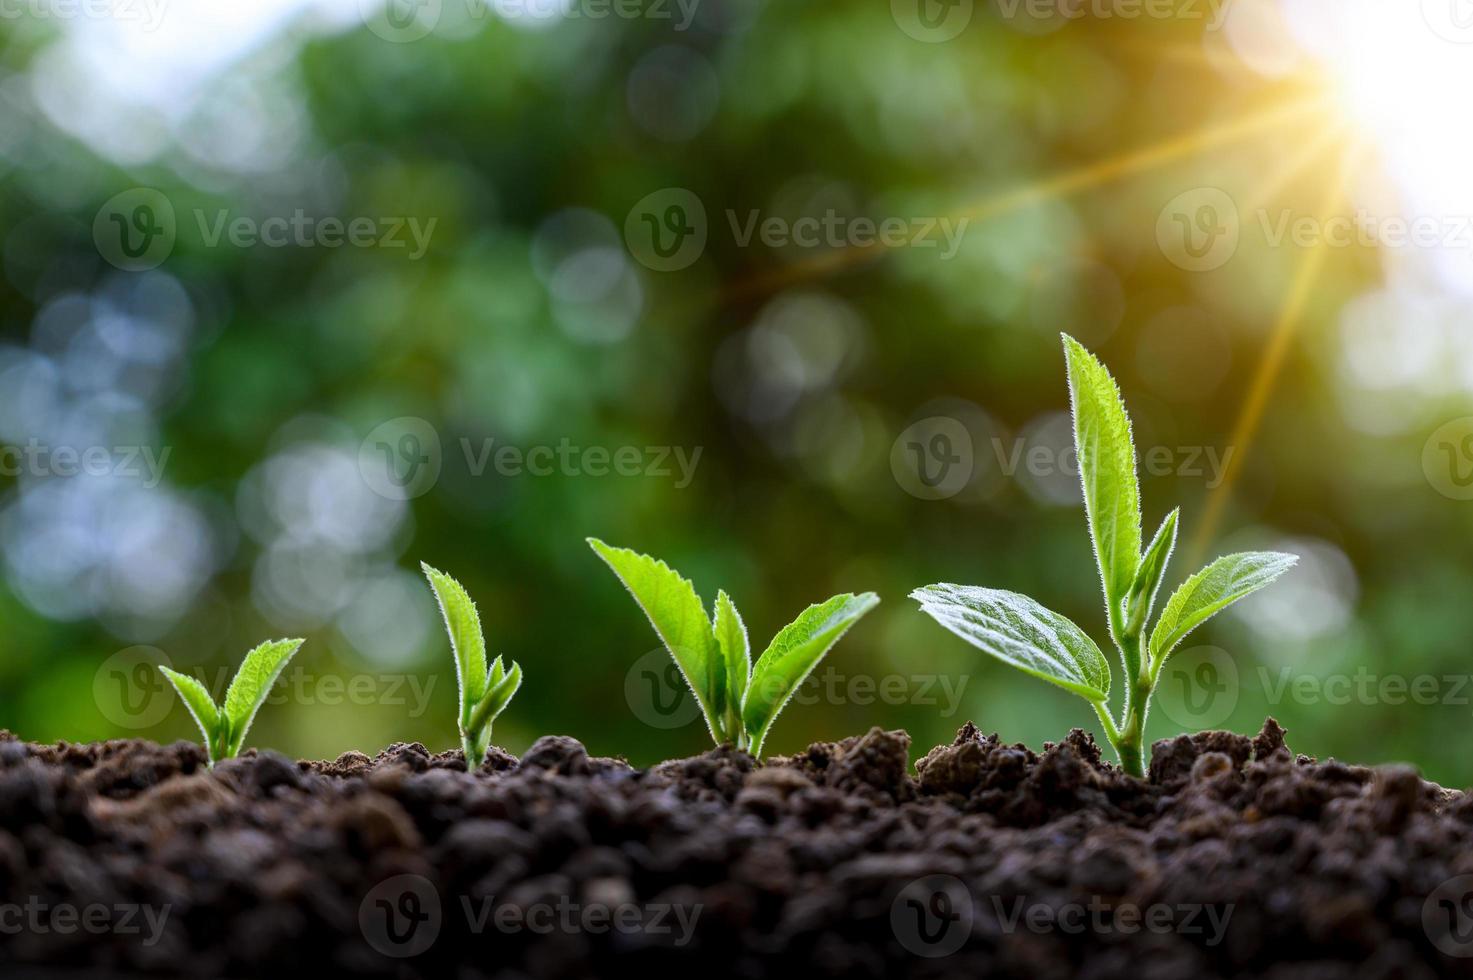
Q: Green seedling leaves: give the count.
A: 12